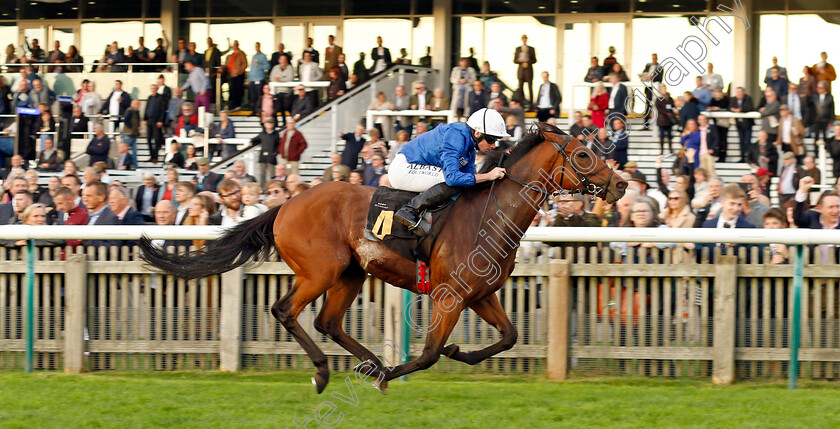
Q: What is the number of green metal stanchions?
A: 3